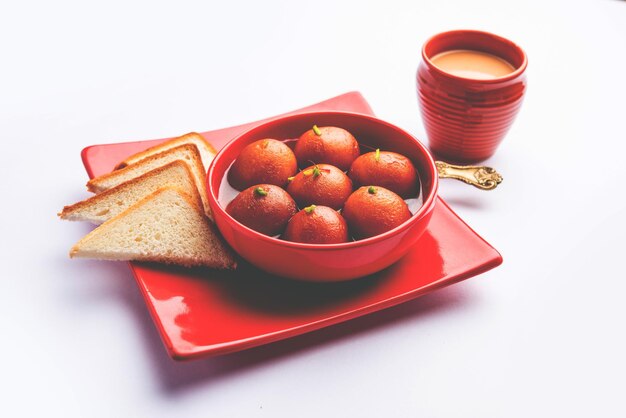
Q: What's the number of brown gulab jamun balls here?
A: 7